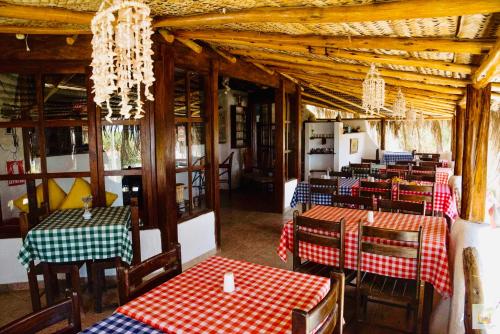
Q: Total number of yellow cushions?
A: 2